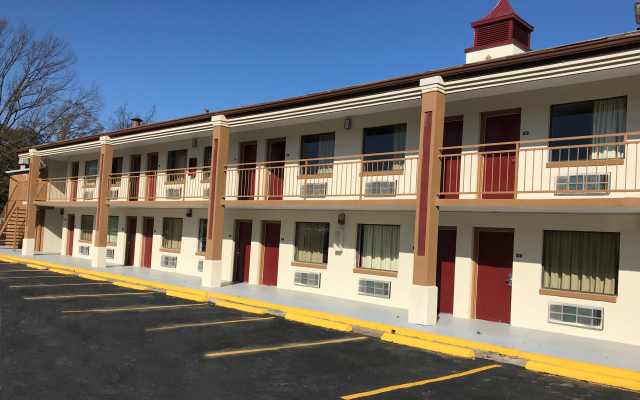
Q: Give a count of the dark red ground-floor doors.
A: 7